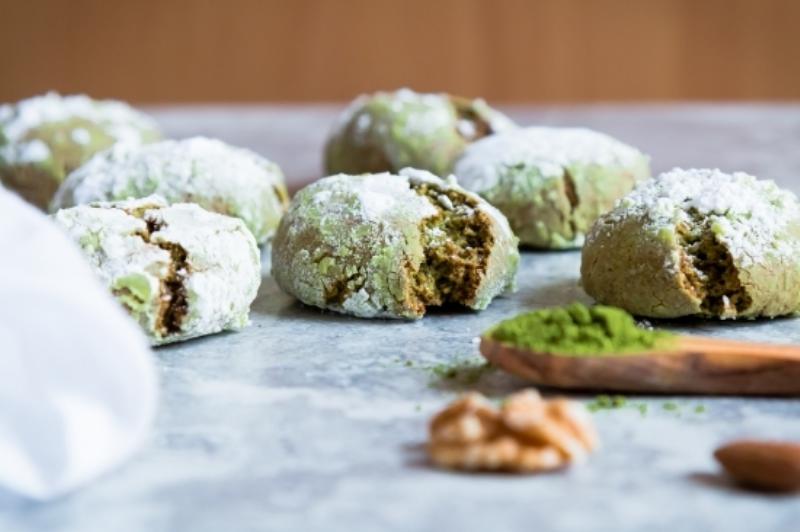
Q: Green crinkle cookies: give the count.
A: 7